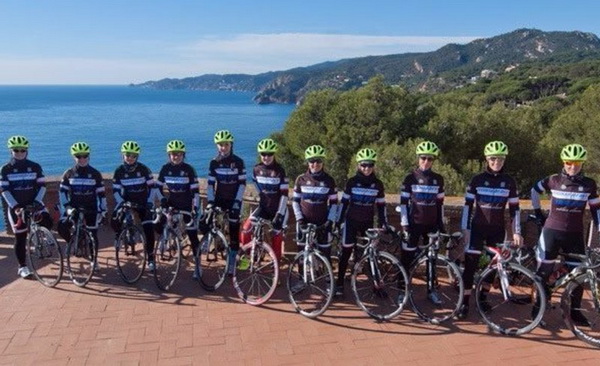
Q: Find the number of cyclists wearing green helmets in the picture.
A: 11